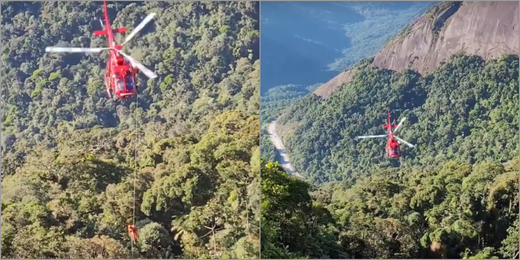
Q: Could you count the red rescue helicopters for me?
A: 2